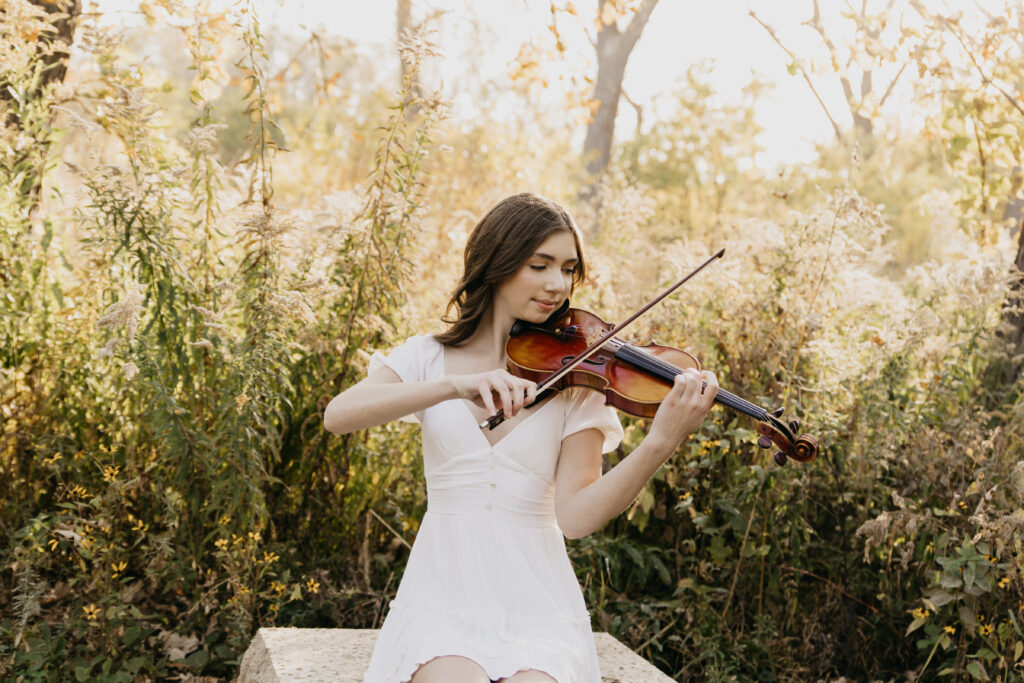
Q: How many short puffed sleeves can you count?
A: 2